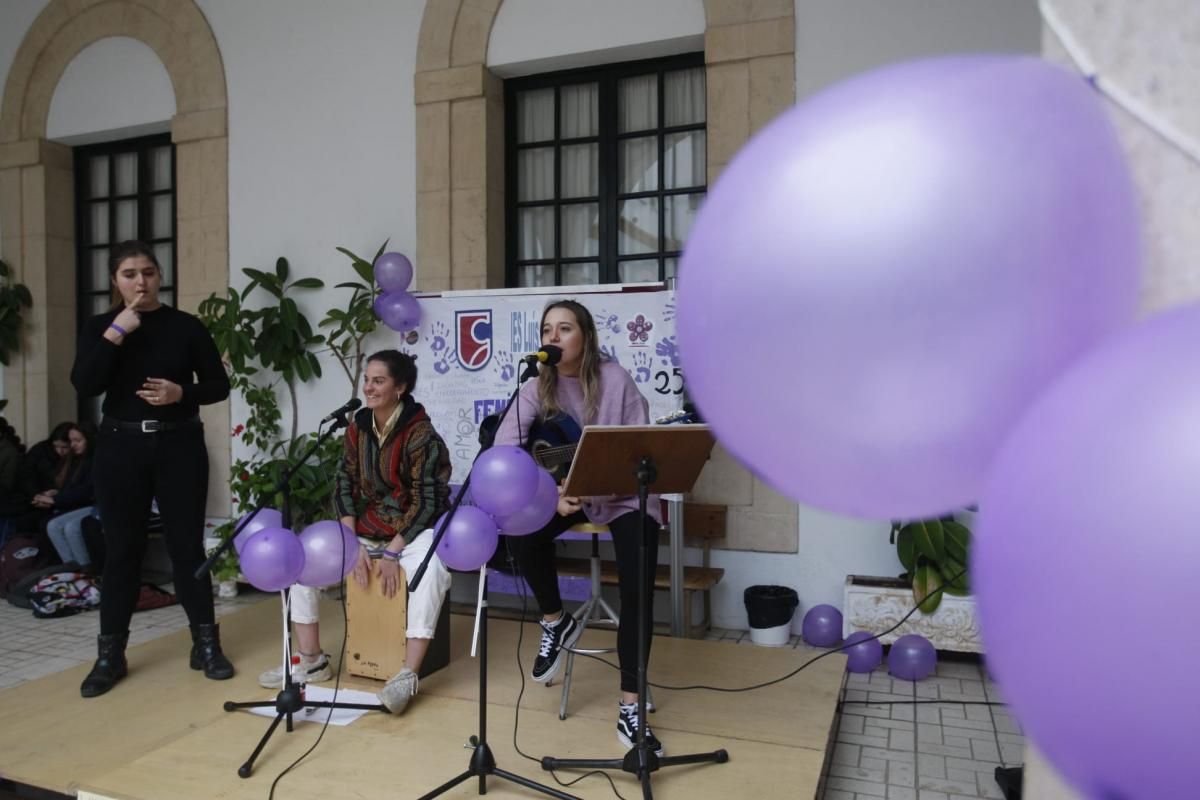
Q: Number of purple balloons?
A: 14